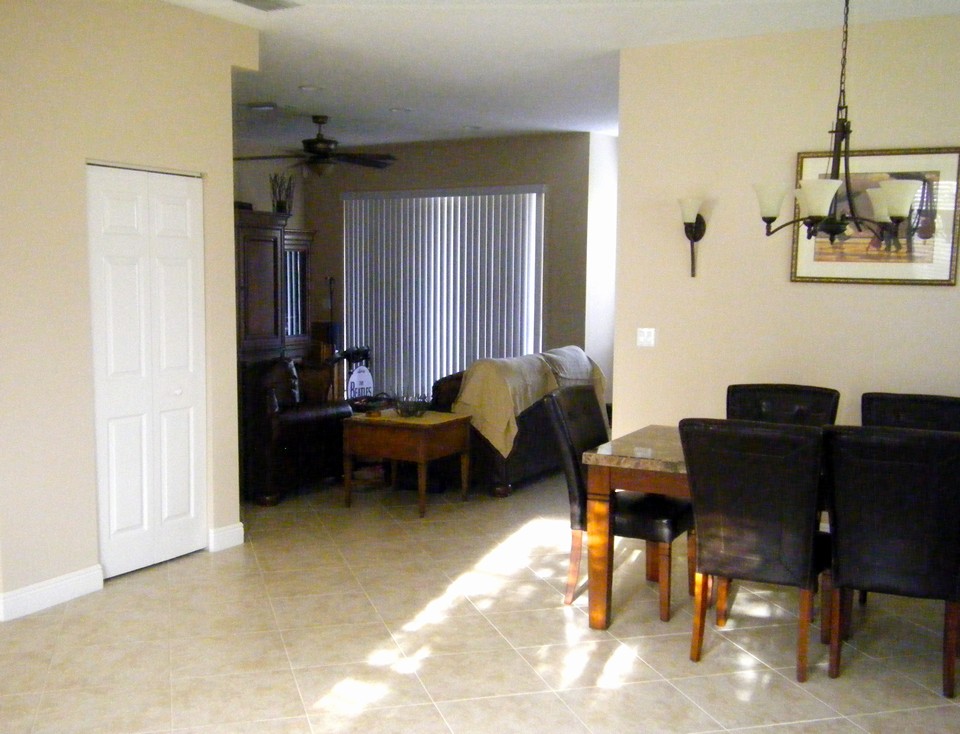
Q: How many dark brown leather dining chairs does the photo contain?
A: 5